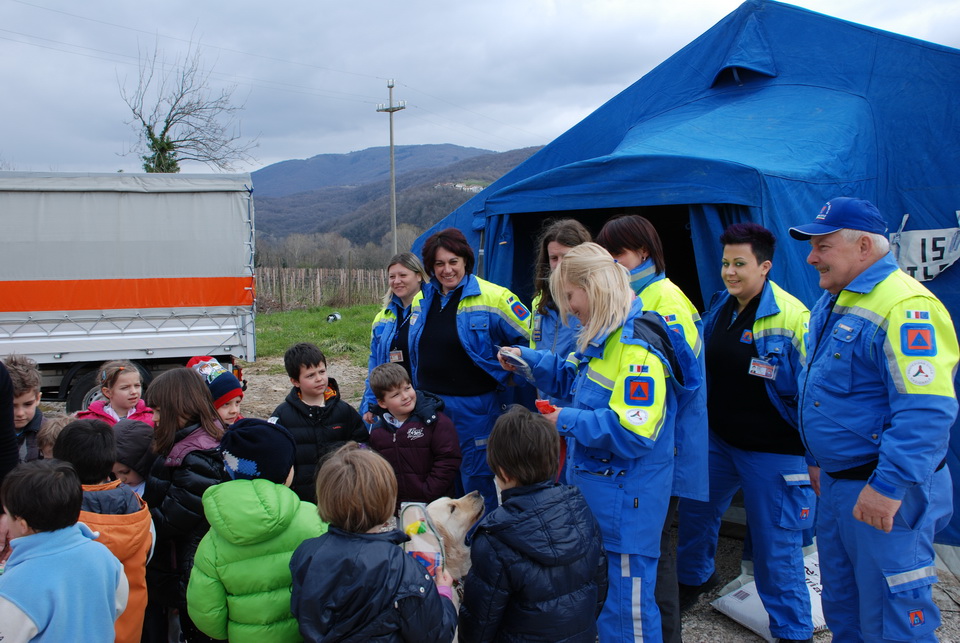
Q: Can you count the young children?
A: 13